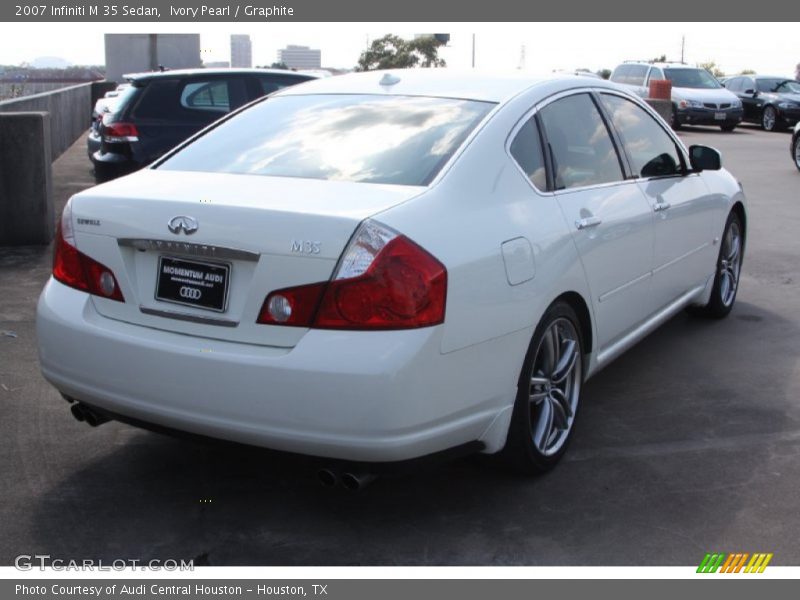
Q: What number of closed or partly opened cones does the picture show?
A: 0